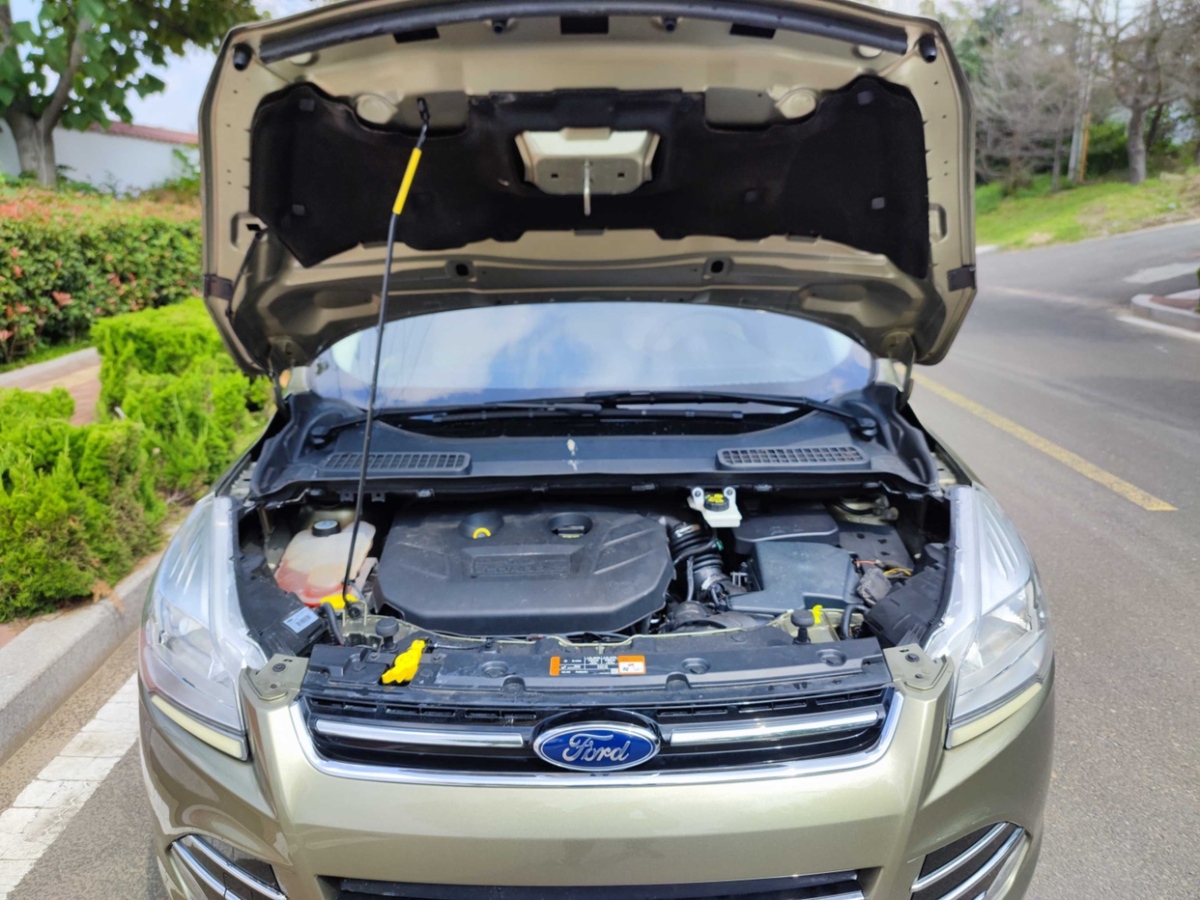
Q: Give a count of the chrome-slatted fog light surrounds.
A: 2